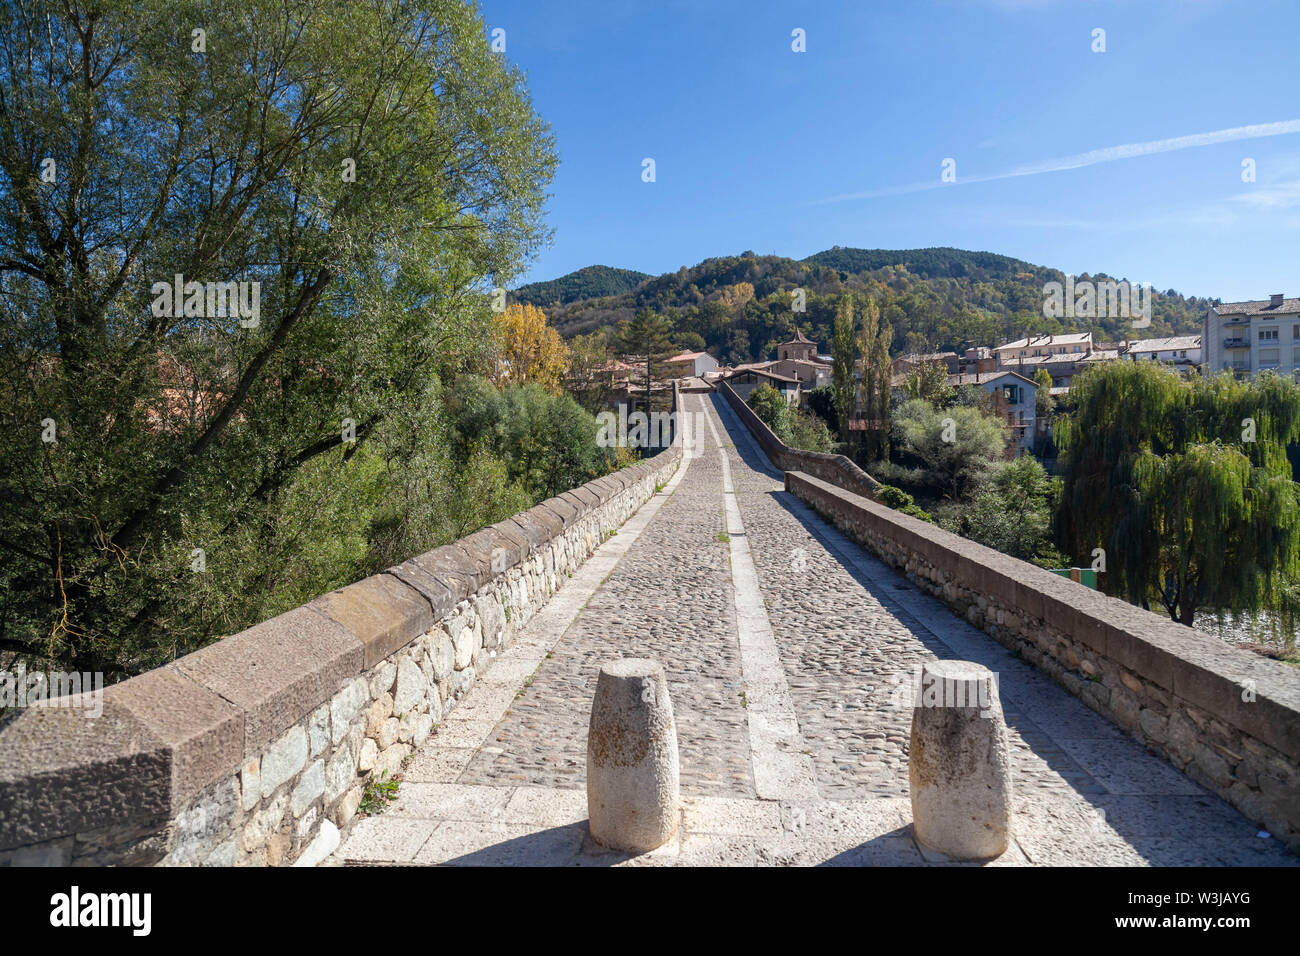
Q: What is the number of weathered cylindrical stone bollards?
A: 2